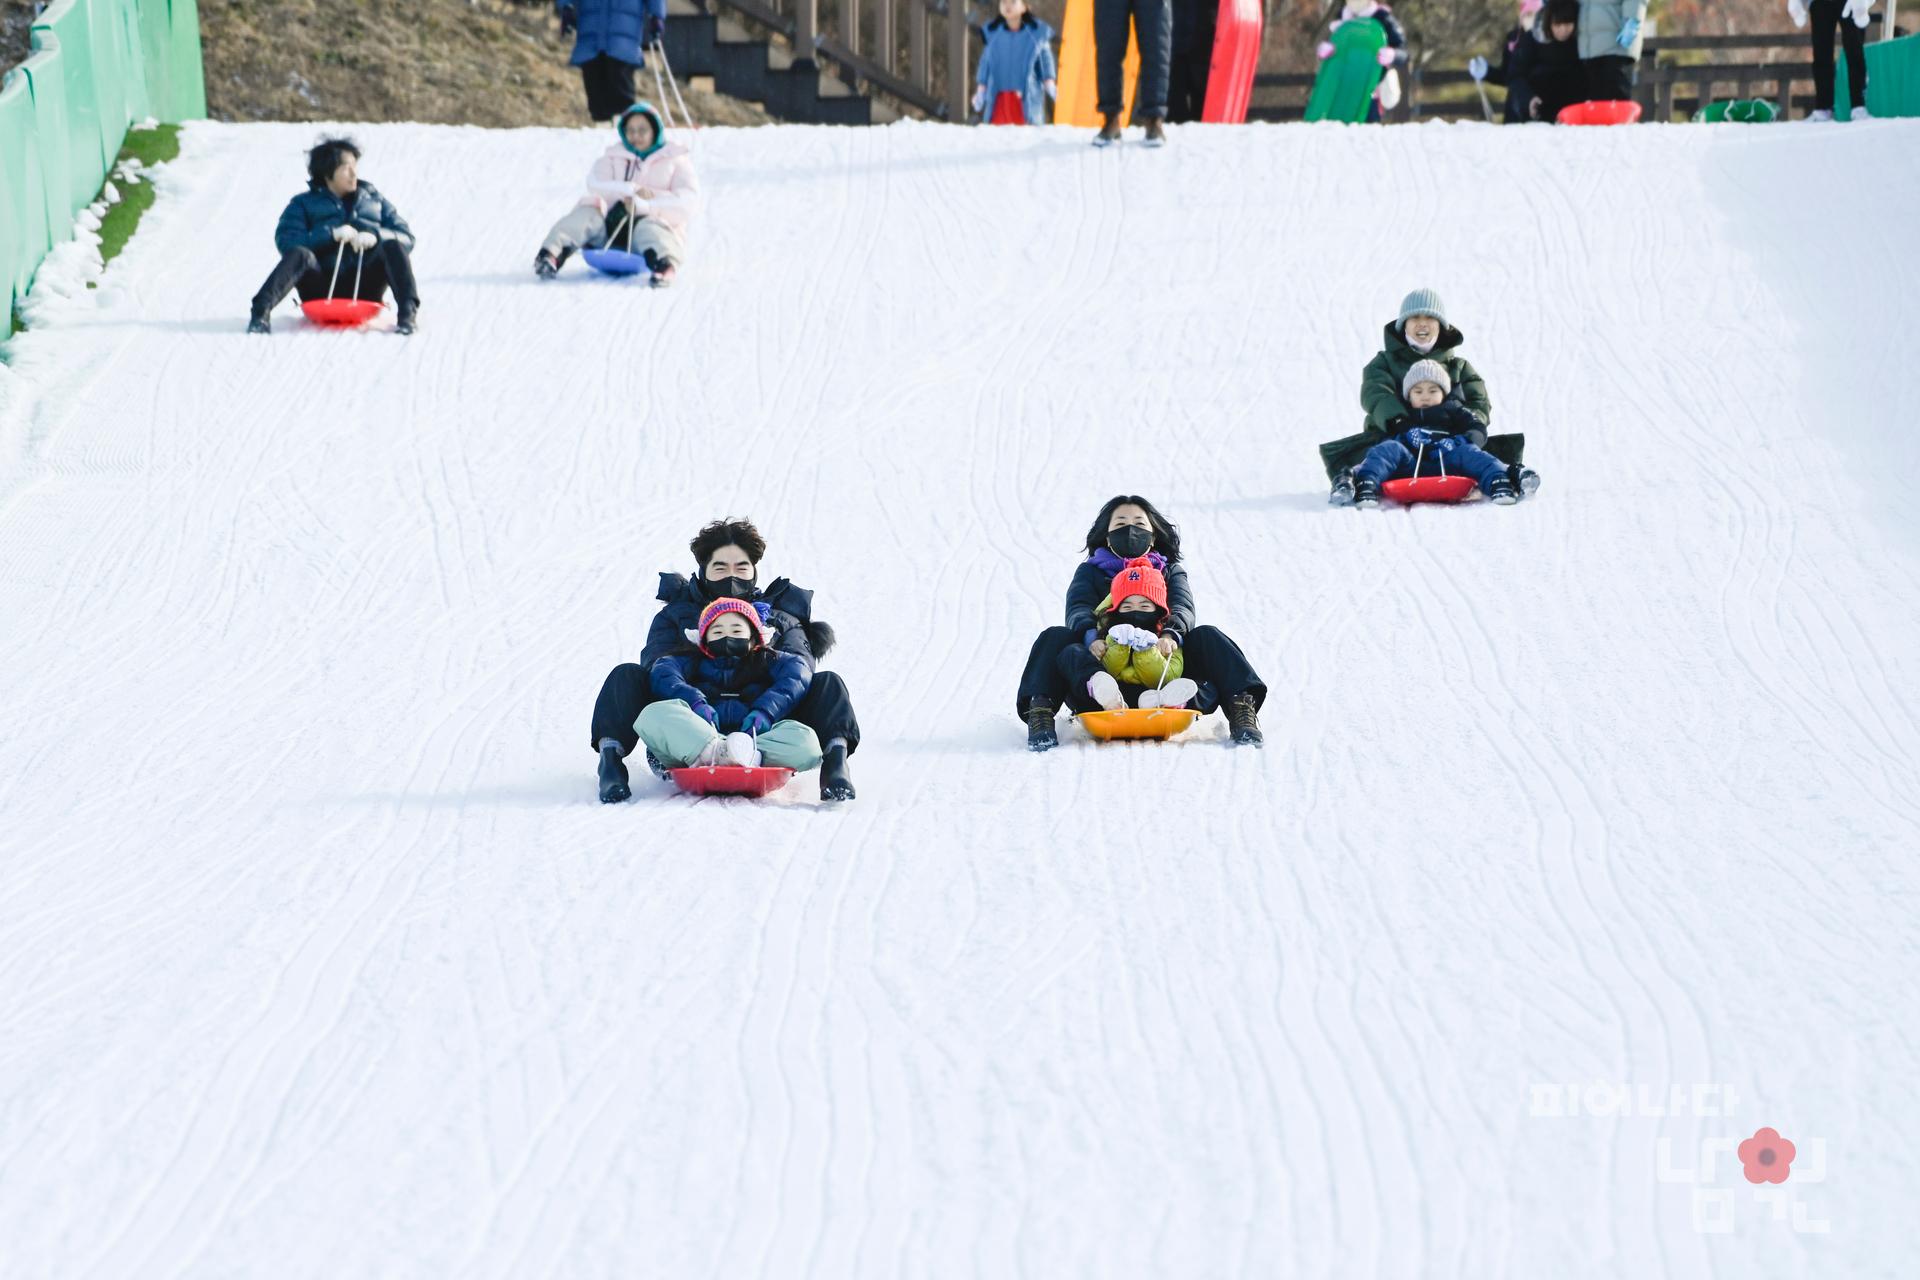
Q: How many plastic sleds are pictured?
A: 10